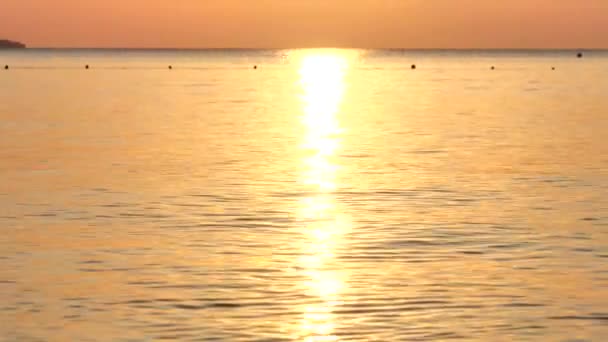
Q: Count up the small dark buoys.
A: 8